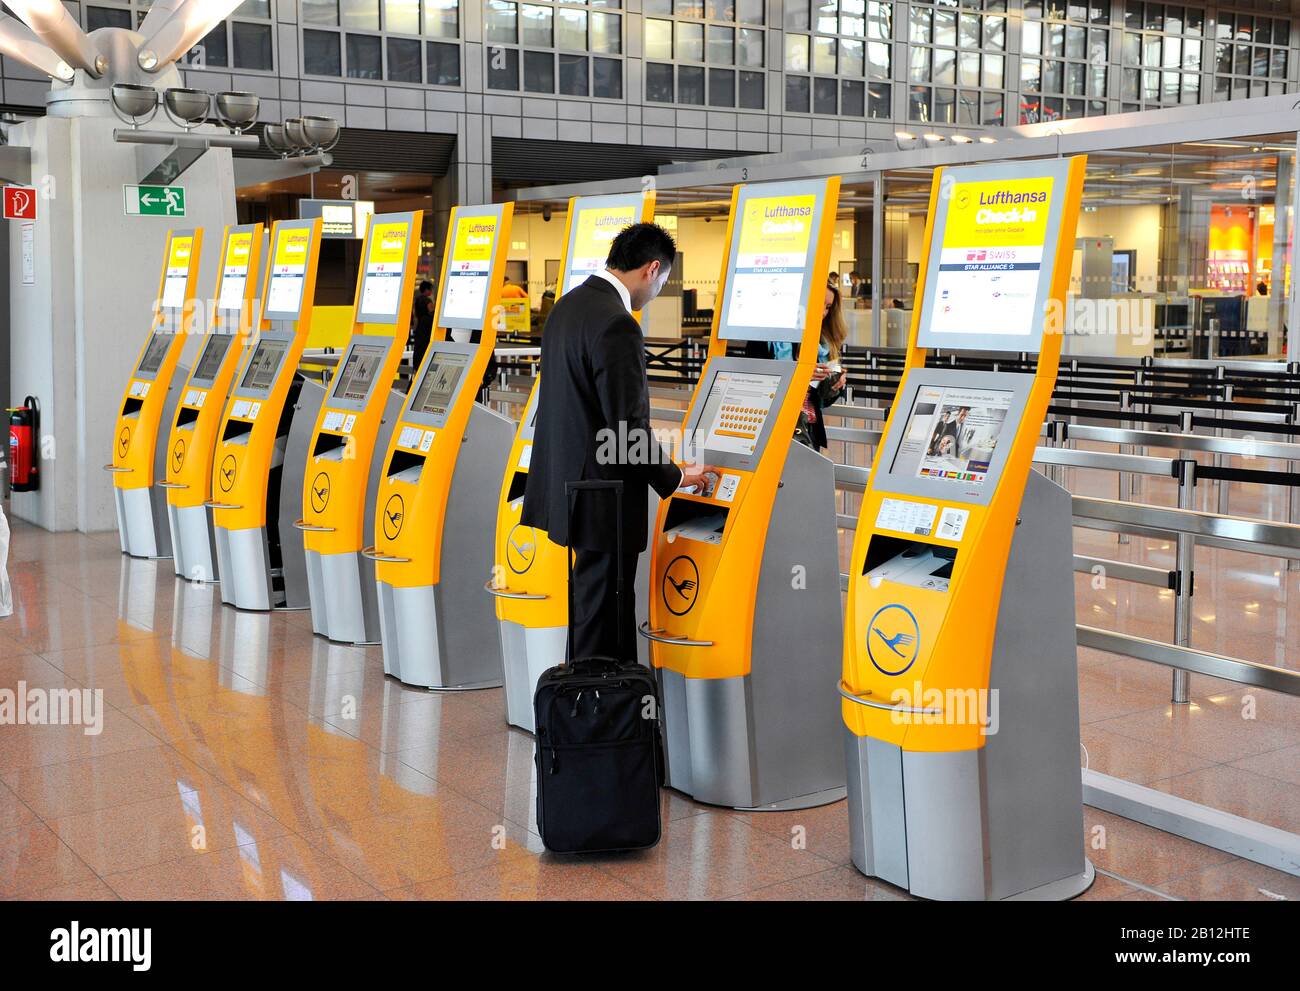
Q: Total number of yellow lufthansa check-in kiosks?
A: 8